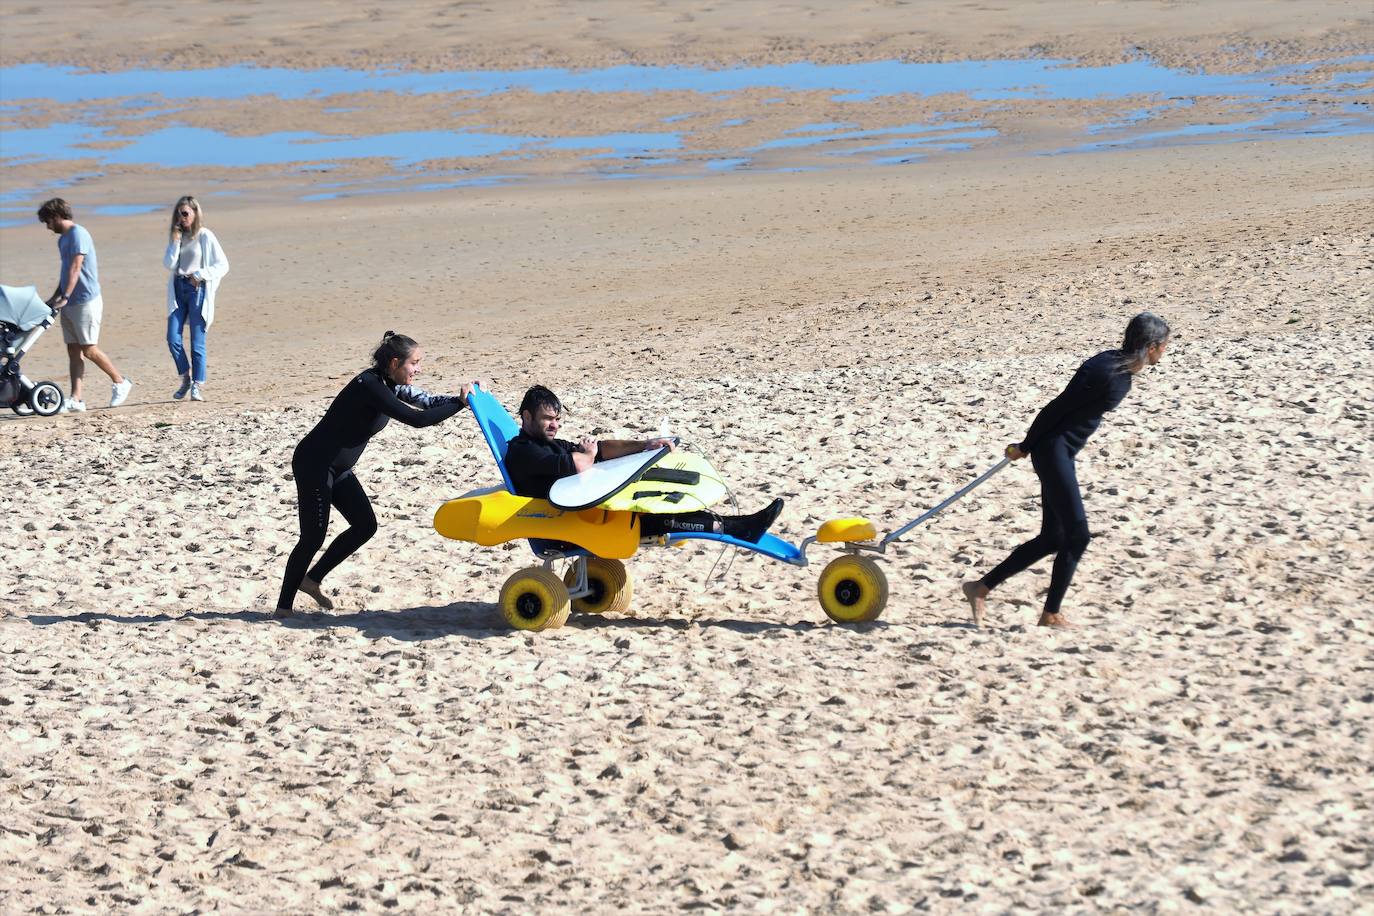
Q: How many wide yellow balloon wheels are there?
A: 3